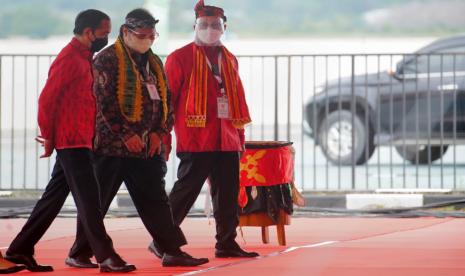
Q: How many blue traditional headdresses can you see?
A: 0